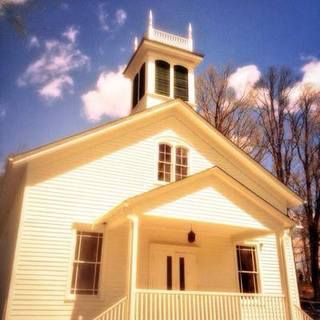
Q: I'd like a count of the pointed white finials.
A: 3